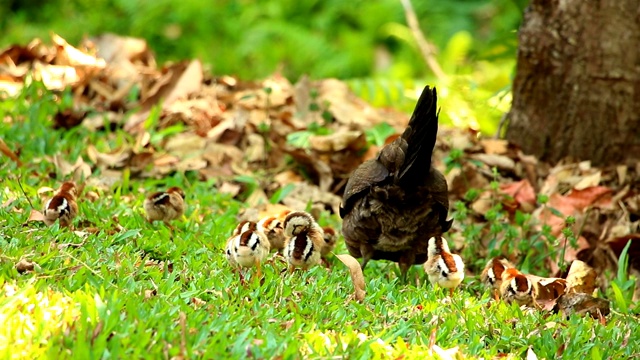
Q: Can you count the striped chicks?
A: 10